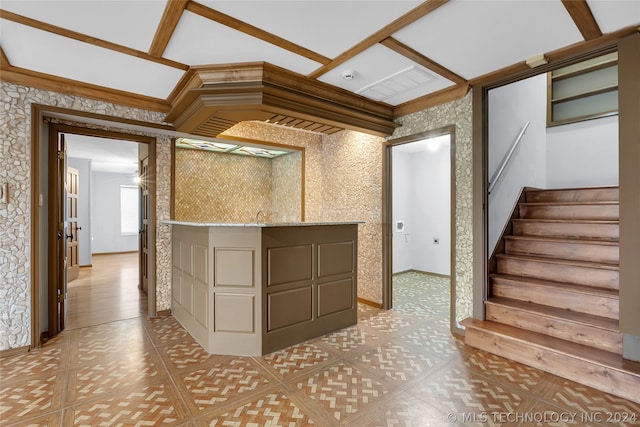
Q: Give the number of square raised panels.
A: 12